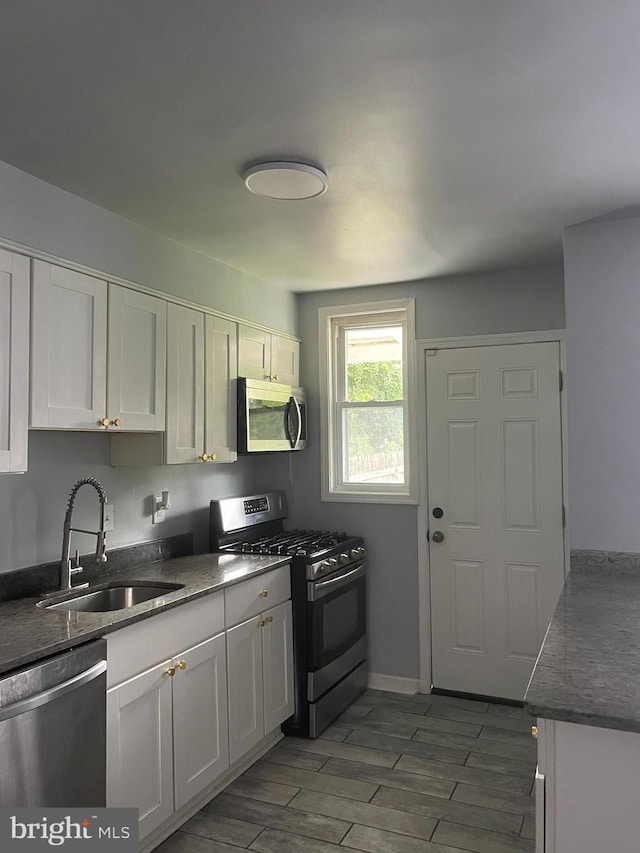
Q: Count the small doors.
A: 11